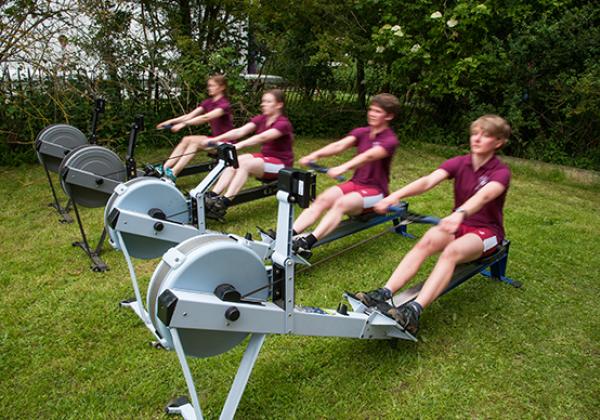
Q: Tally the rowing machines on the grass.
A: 4